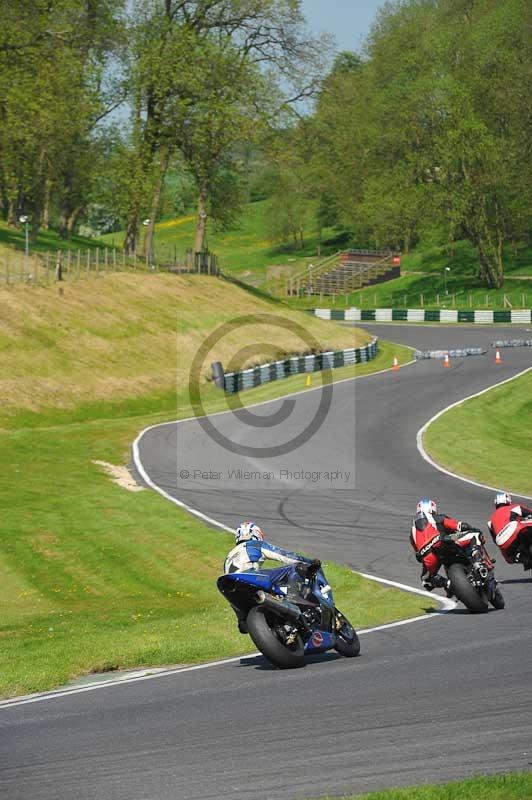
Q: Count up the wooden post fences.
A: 2